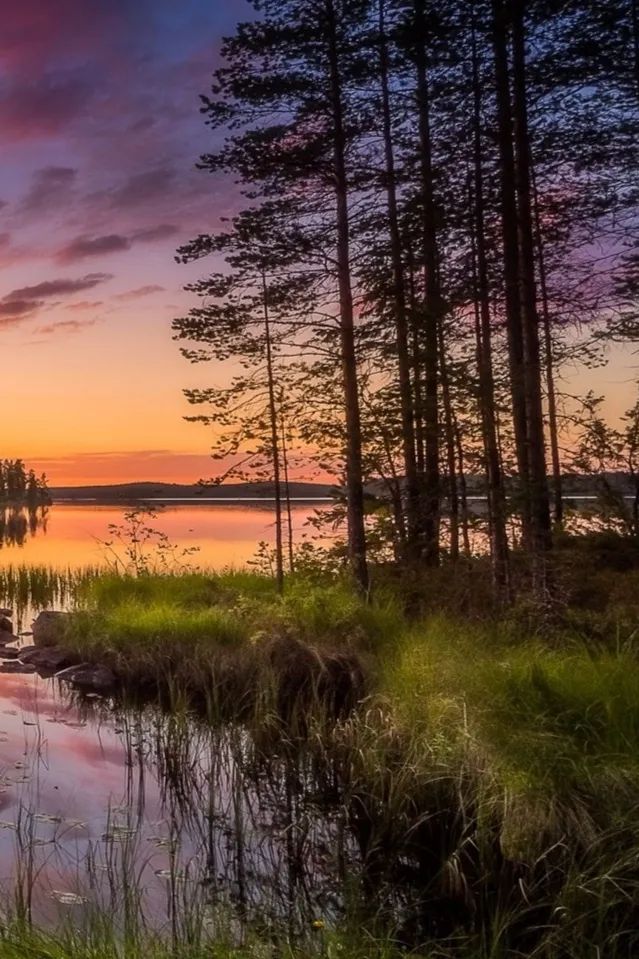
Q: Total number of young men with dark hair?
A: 0